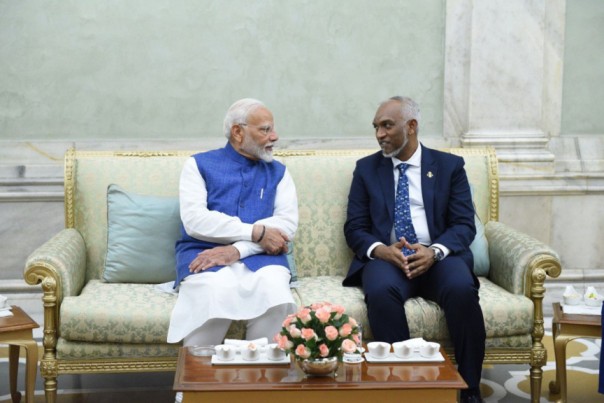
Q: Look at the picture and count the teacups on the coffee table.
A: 6